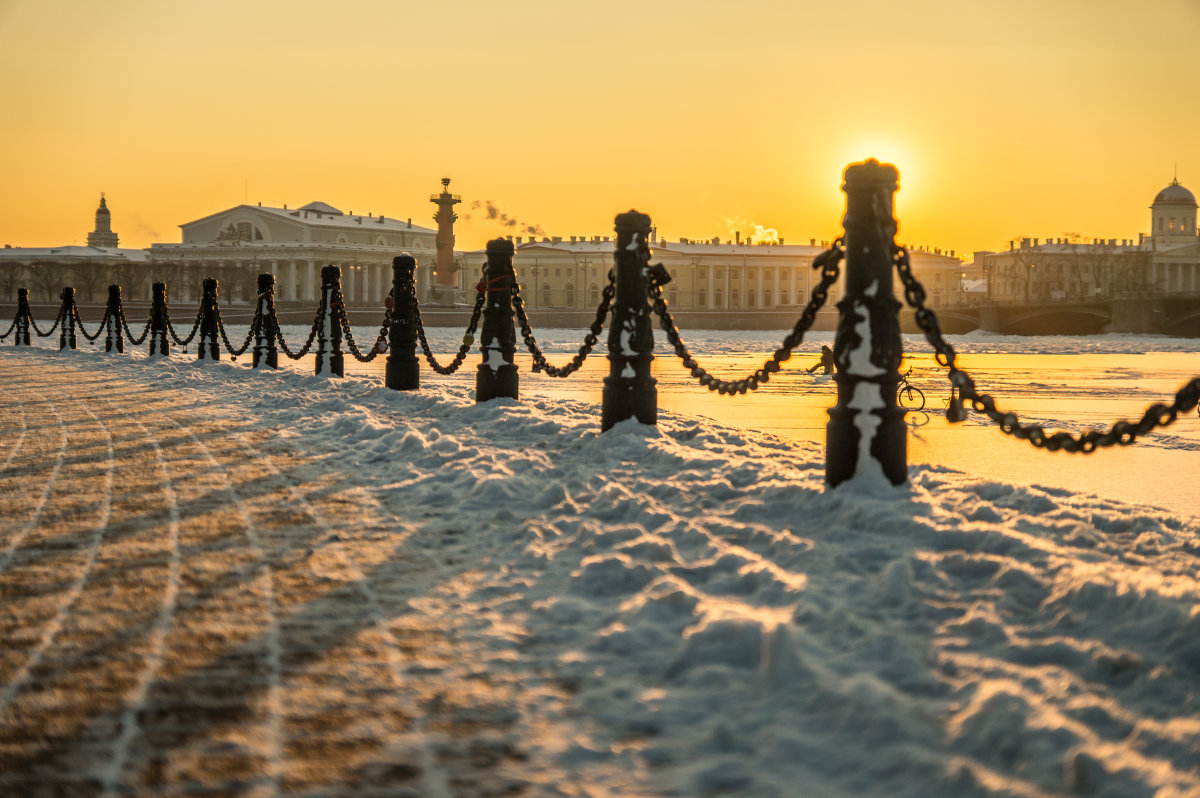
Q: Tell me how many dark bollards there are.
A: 11